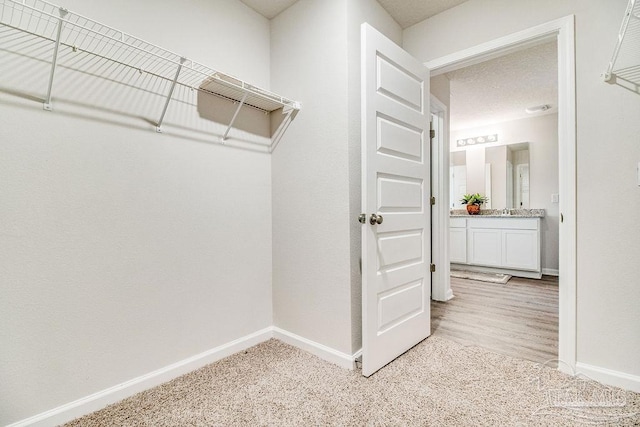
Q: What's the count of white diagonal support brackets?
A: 3